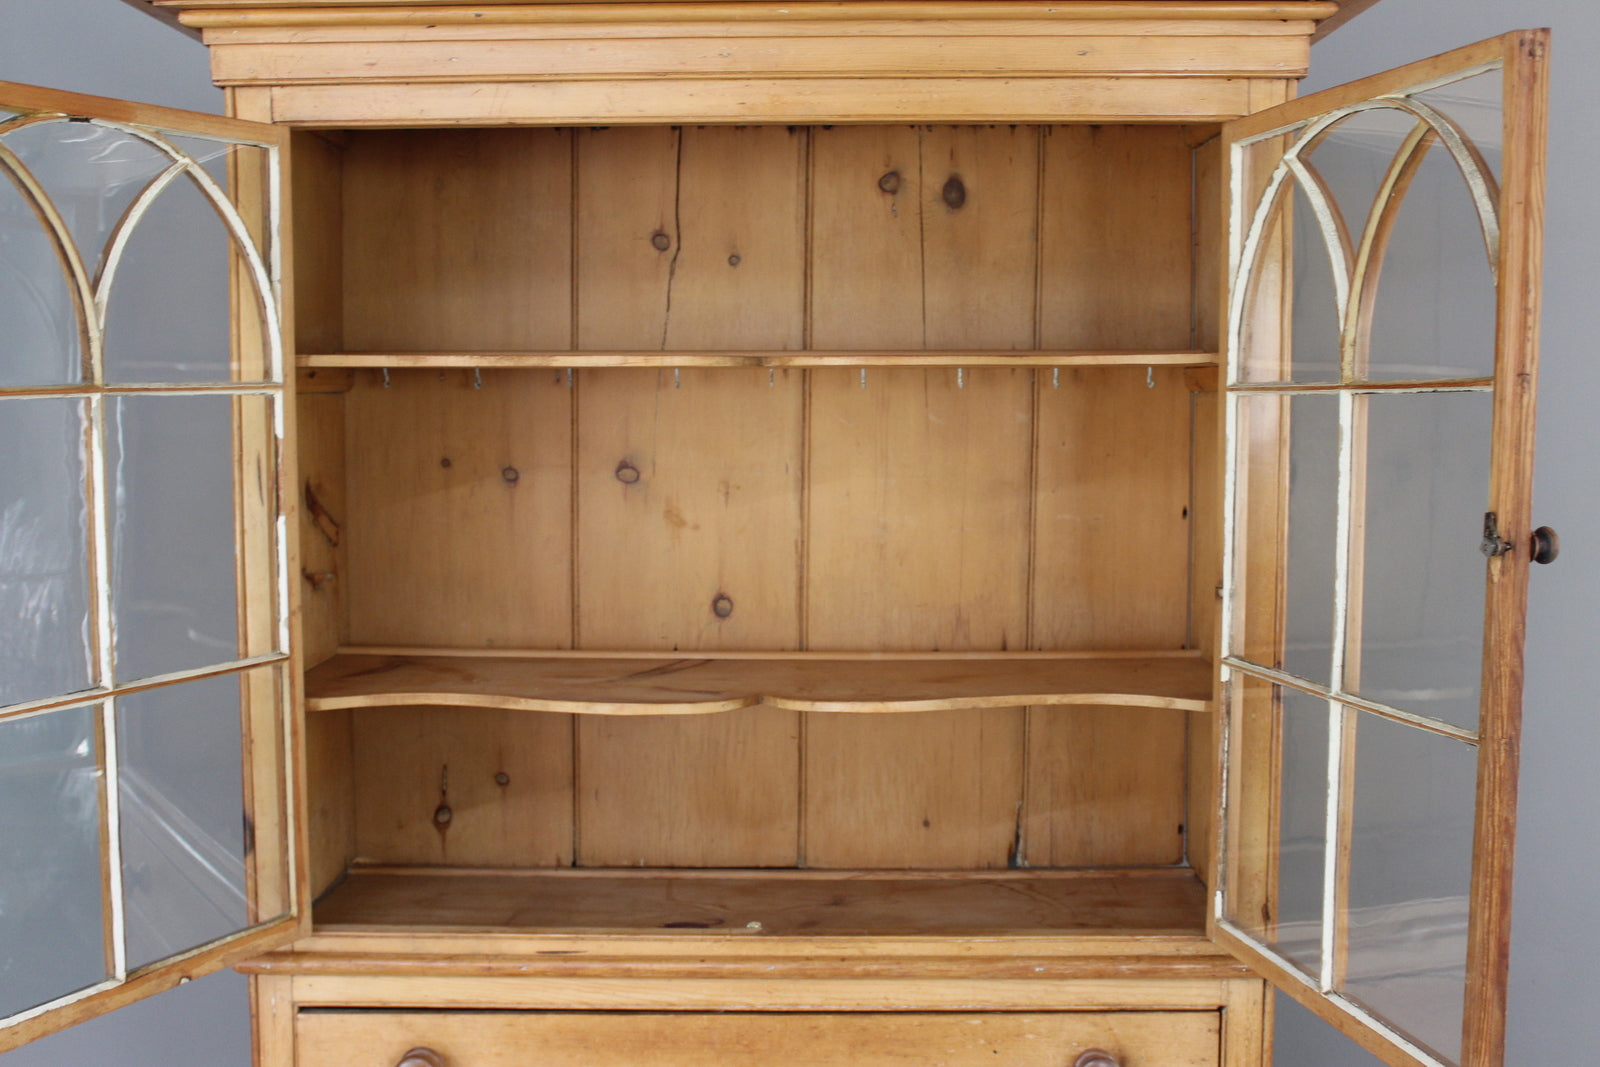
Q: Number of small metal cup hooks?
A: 9